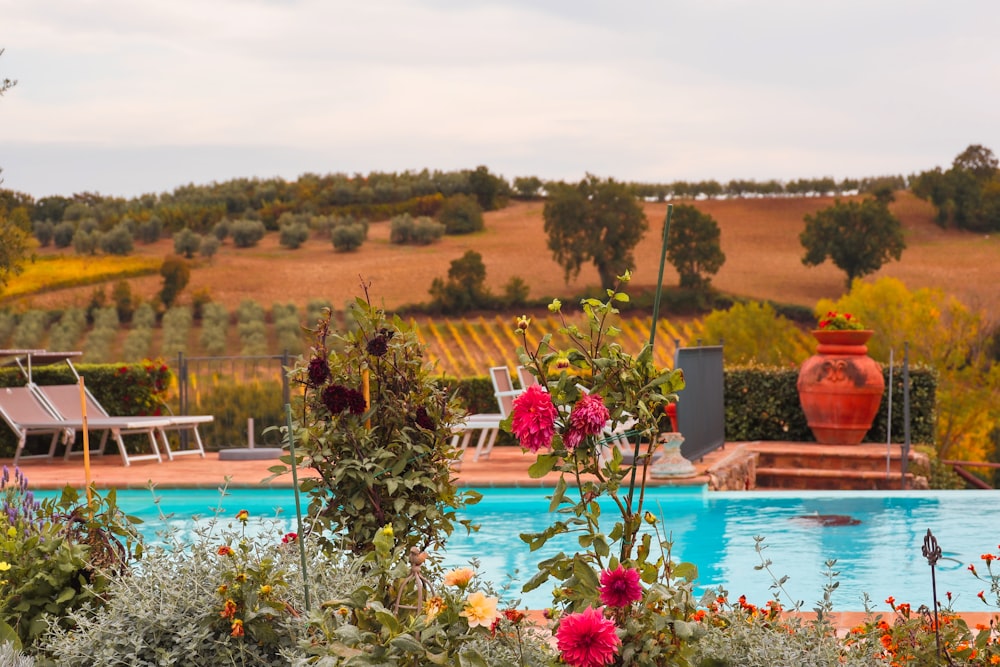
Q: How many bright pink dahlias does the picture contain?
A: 4